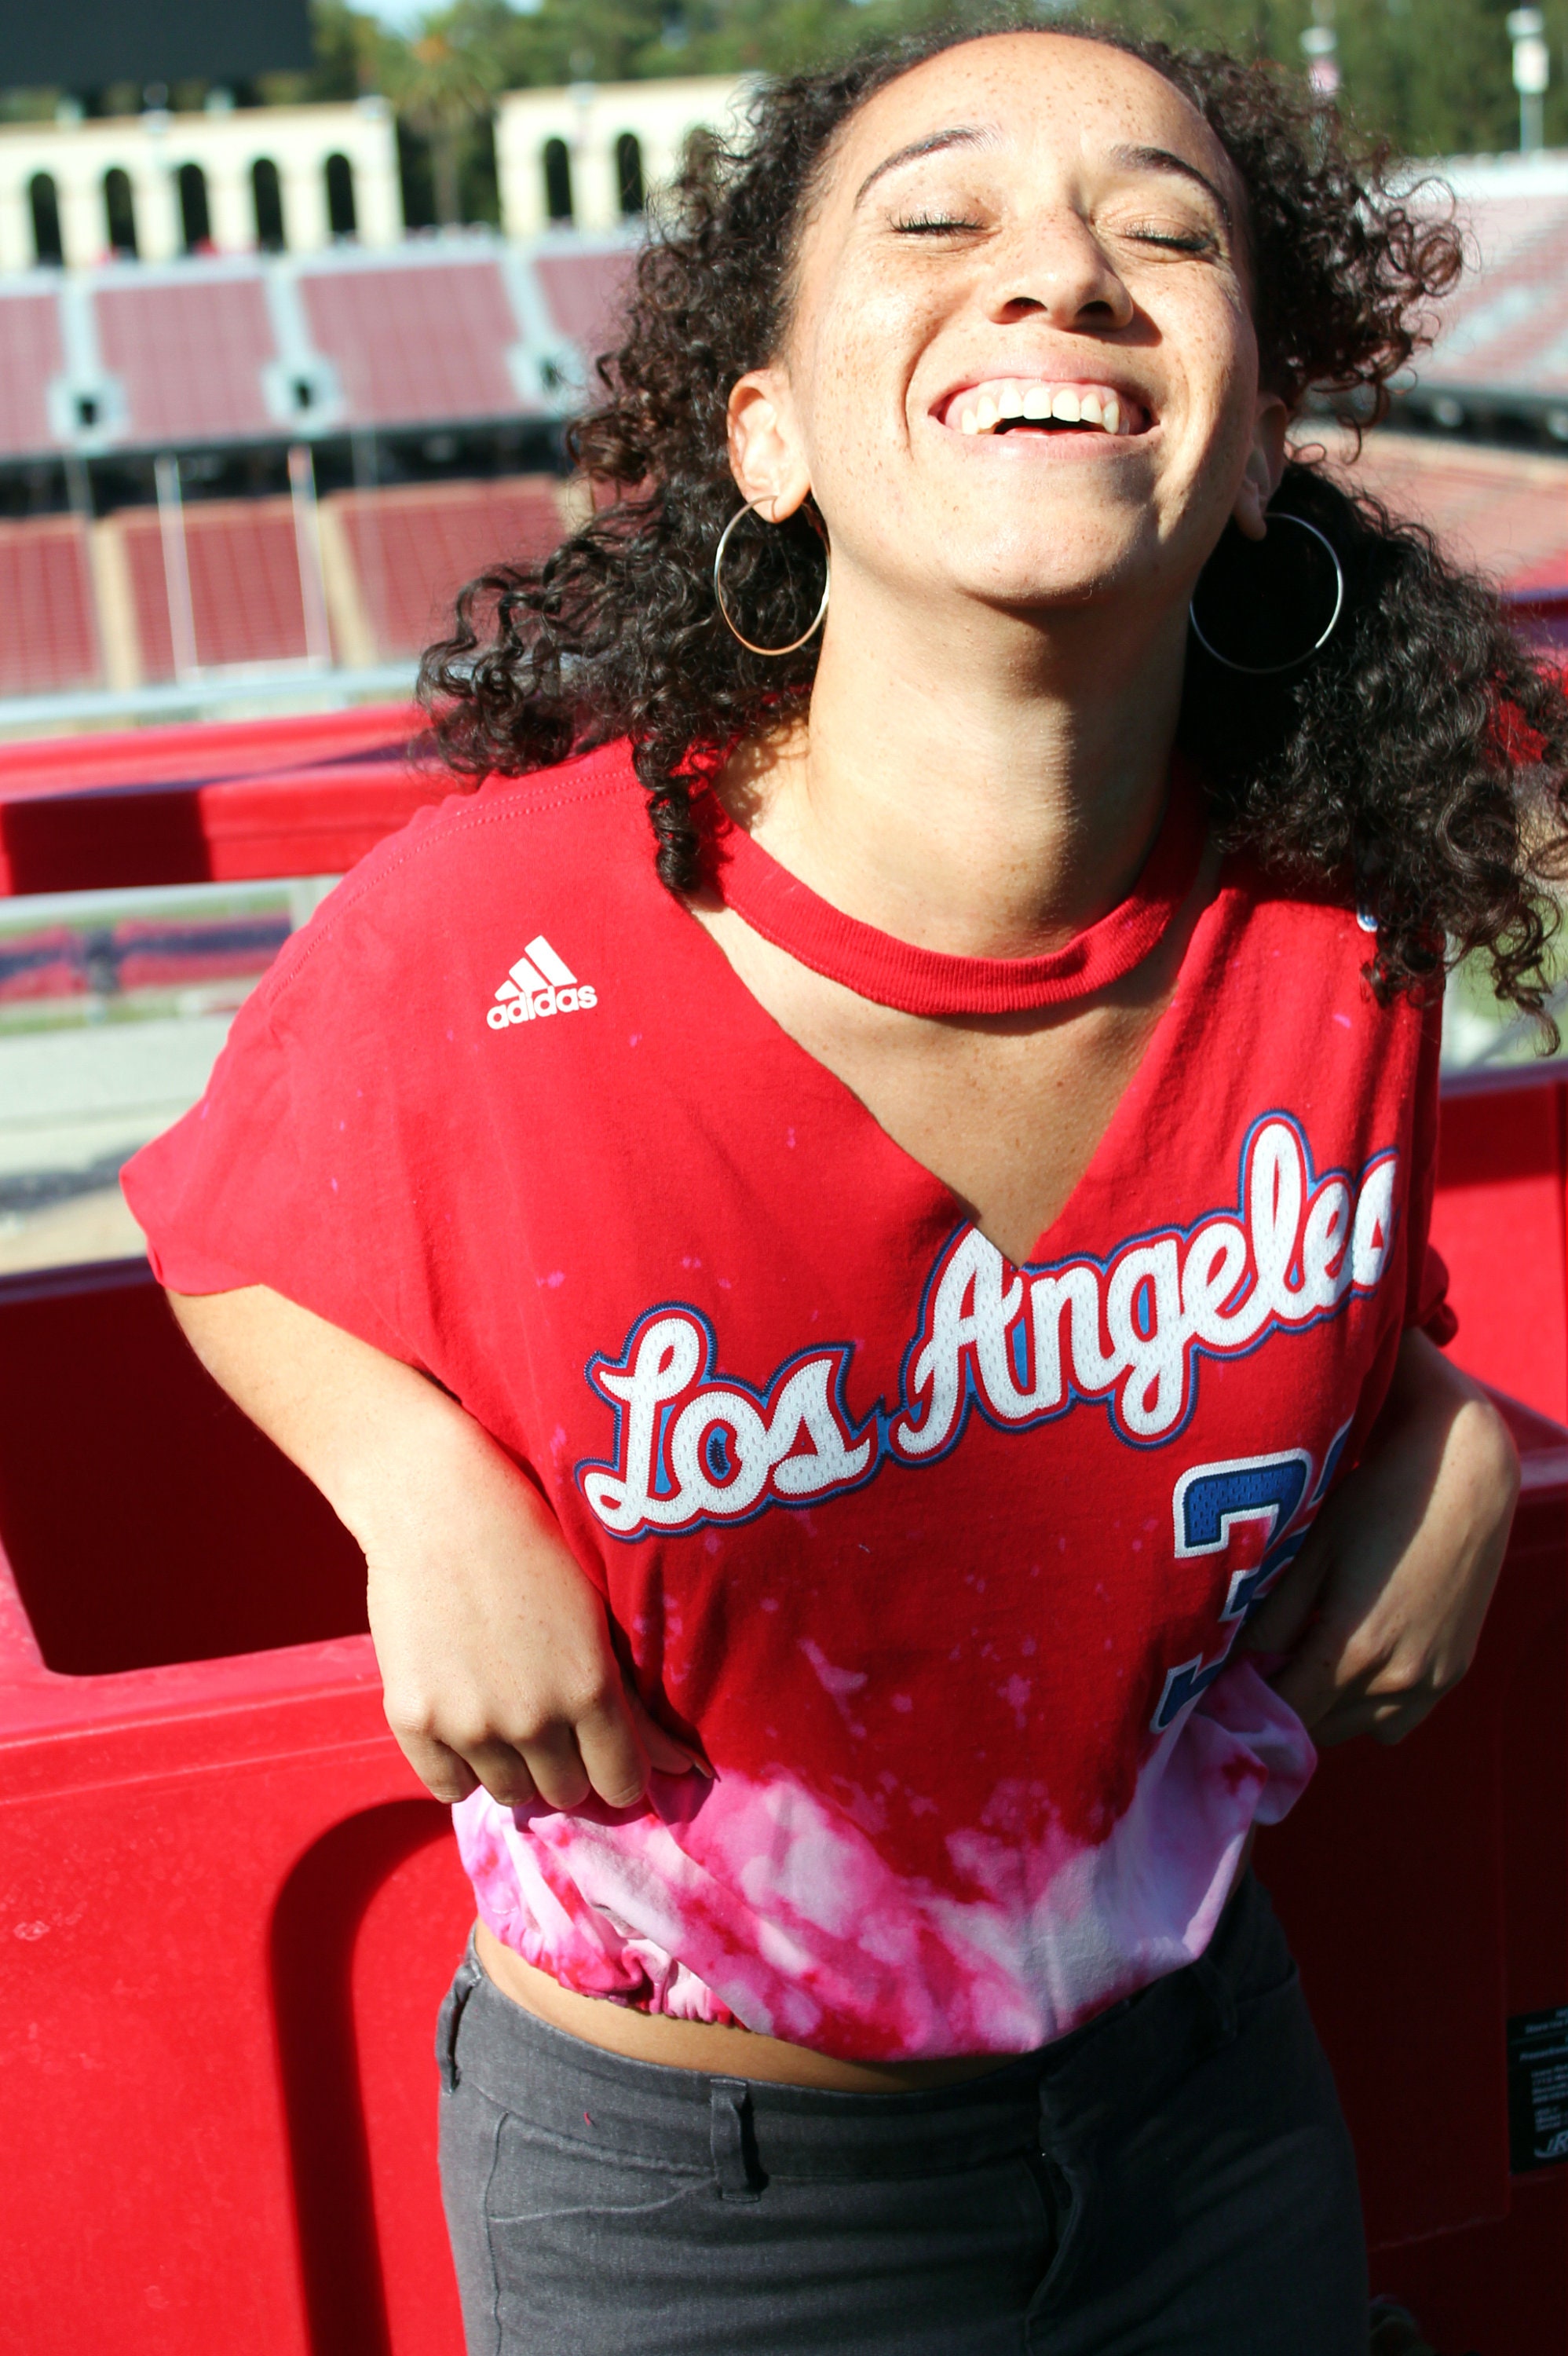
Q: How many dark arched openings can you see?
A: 7